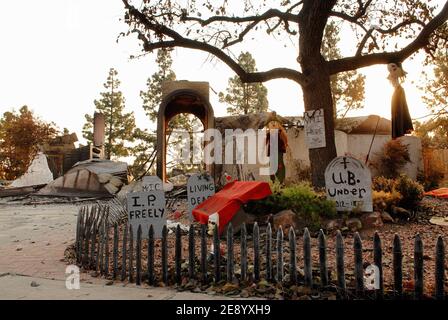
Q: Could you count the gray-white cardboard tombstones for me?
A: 4